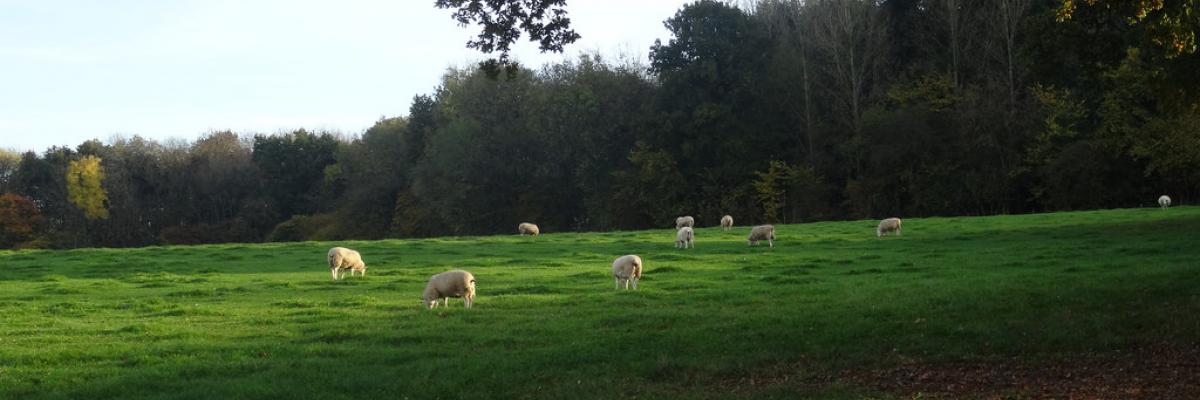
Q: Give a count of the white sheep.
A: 10